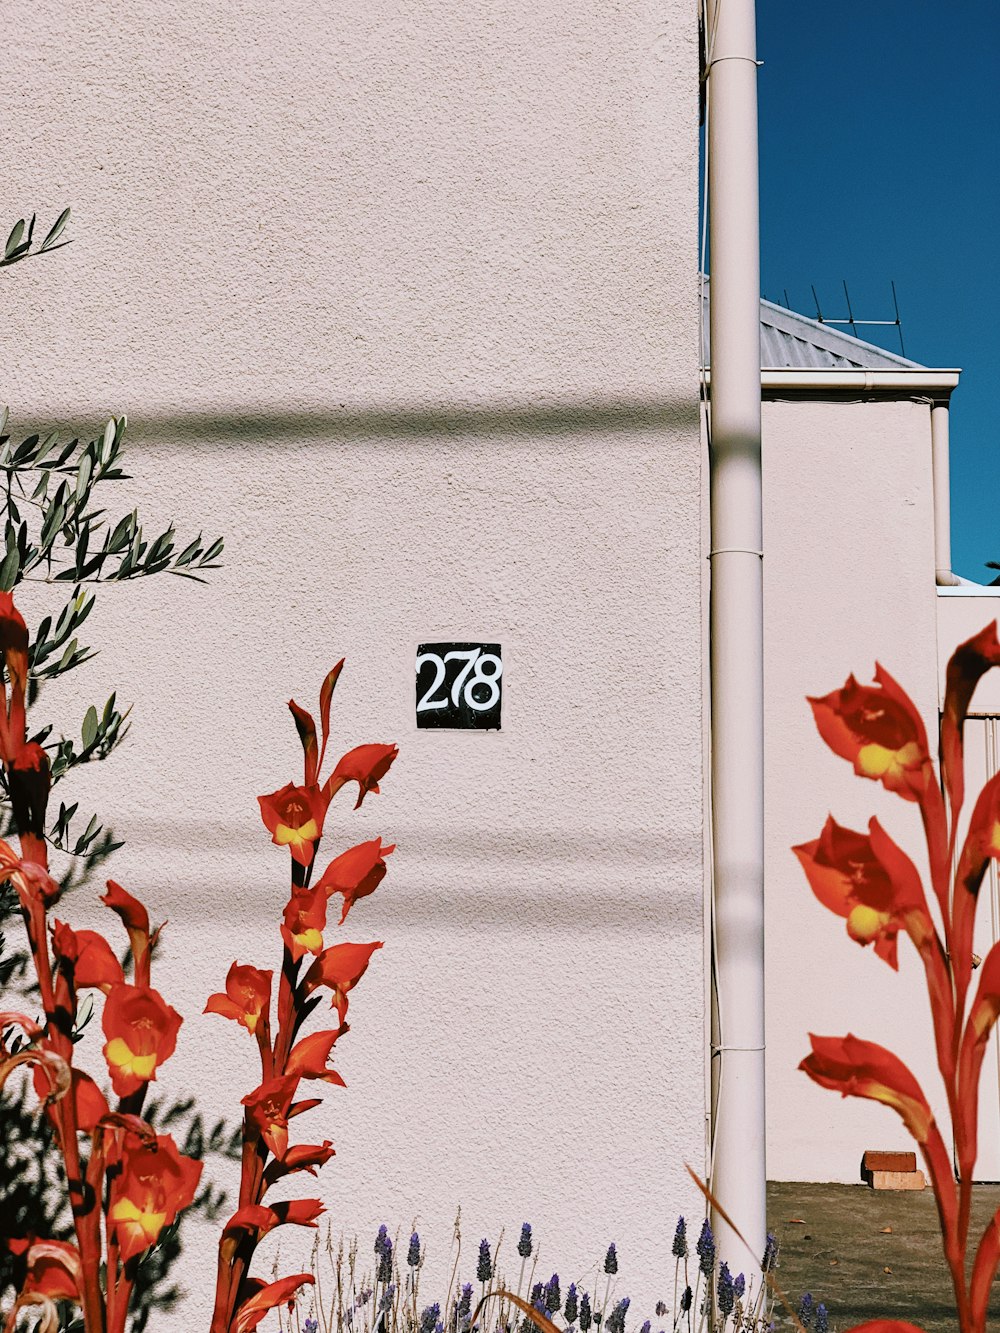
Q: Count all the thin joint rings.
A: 3